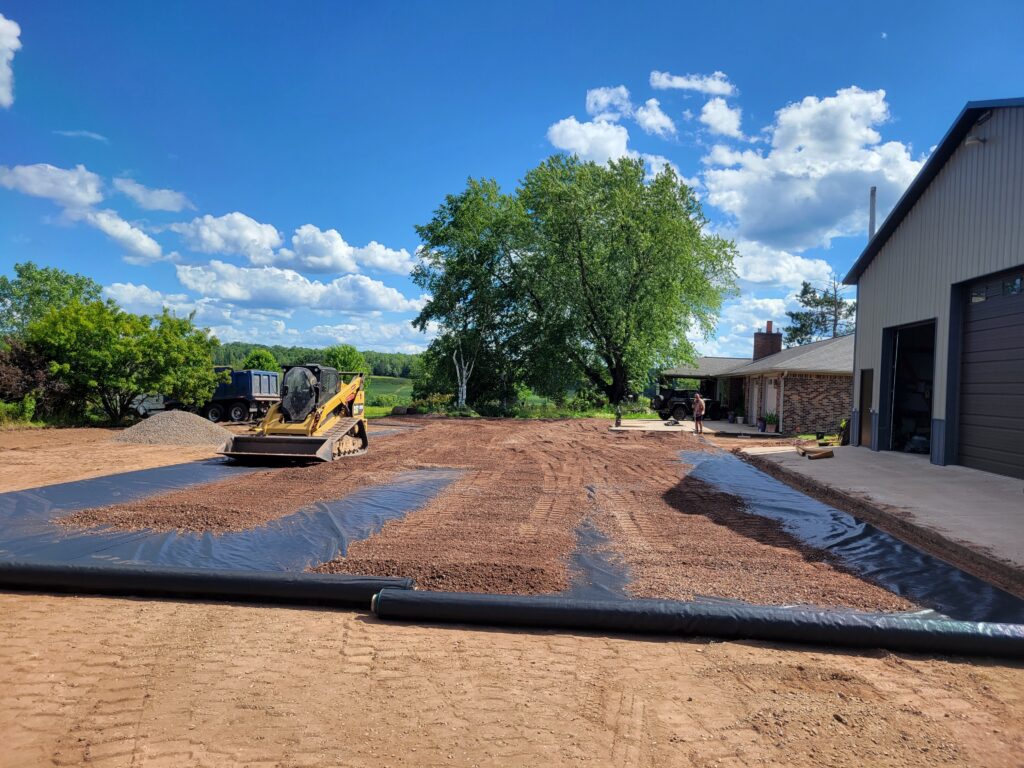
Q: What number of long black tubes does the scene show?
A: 2